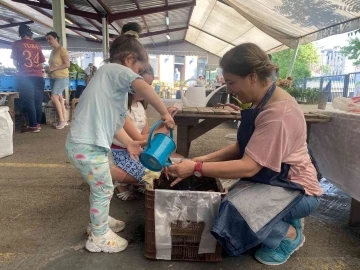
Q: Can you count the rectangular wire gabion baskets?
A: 0